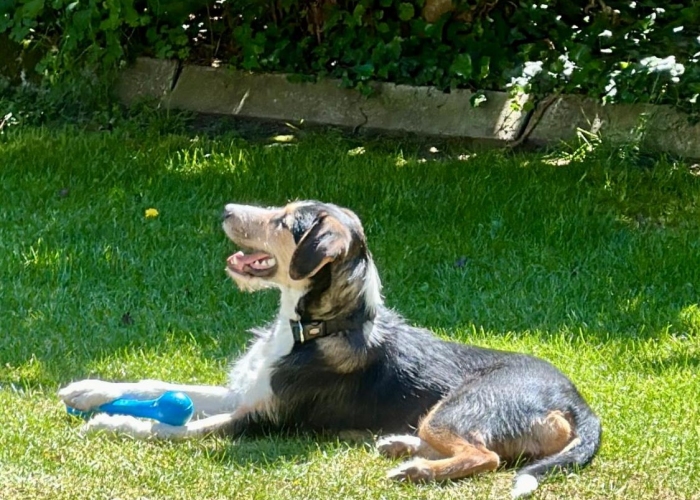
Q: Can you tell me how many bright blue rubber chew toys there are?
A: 1